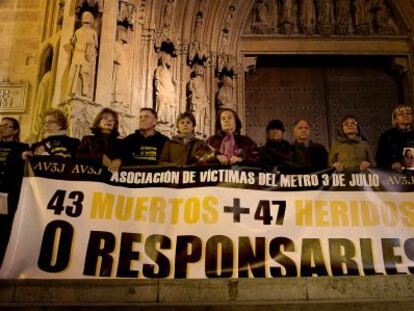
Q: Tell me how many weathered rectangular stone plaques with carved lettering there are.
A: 1